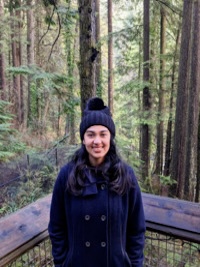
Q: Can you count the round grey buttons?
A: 5